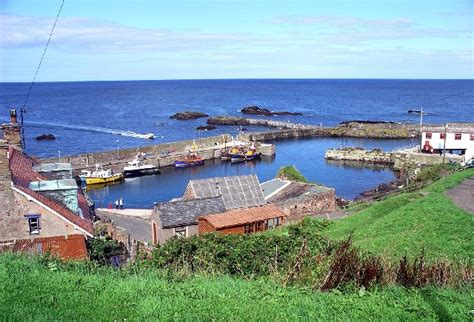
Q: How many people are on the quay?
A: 2